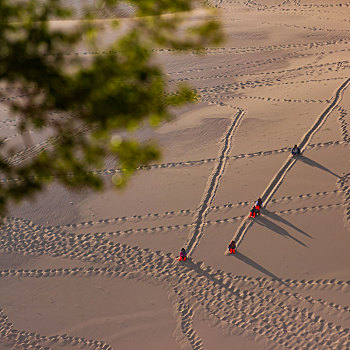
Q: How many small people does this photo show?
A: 5